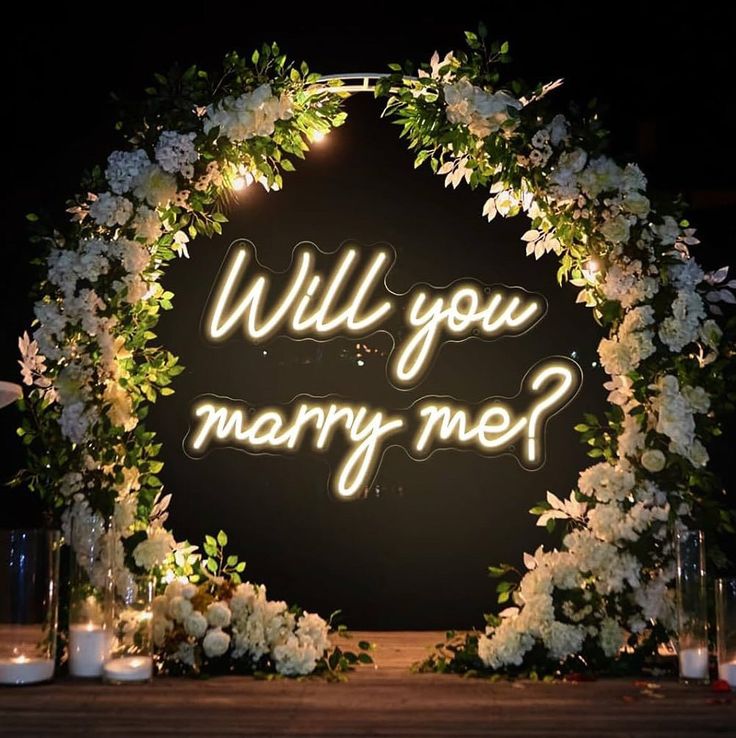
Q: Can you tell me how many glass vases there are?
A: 5